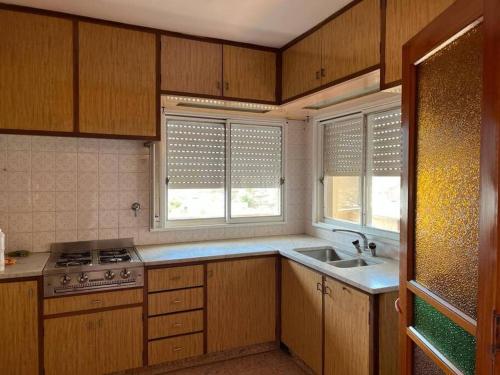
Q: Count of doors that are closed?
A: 13